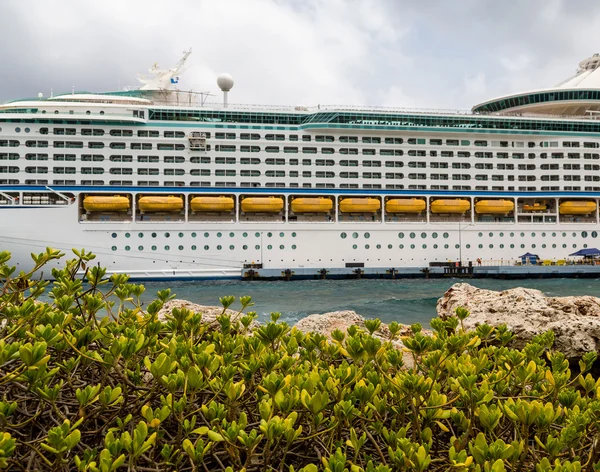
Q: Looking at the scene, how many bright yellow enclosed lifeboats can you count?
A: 10